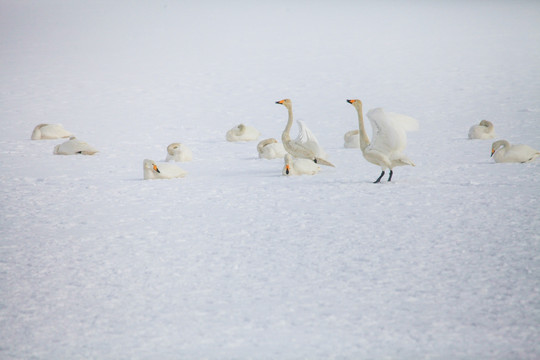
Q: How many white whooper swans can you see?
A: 12